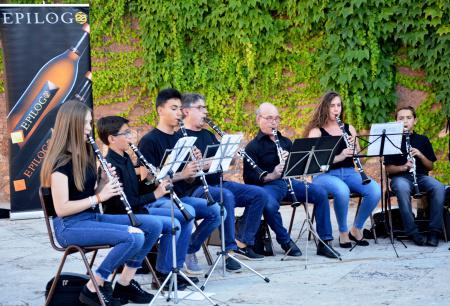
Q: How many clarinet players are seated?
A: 7